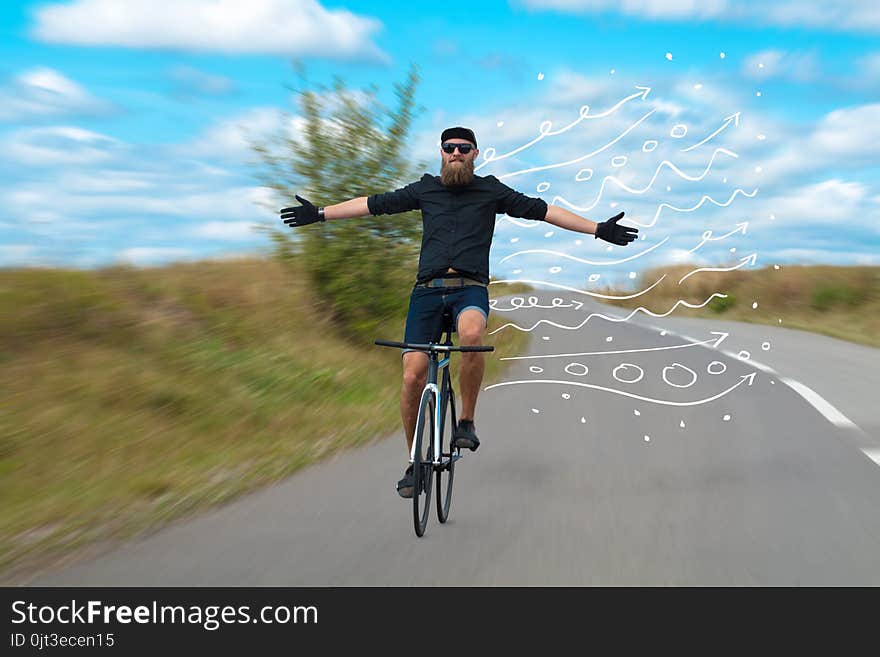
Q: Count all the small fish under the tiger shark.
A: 0